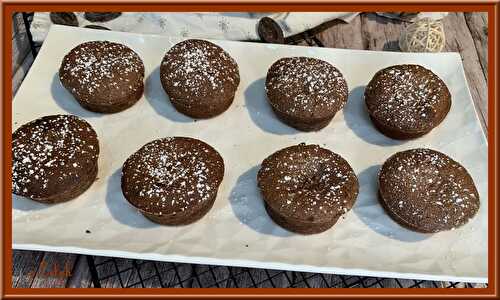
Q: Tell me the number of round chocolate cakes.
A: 8